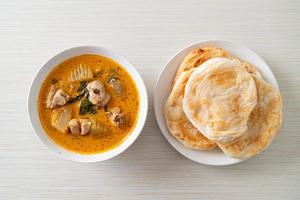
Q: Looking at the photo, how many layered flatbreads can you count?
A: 4